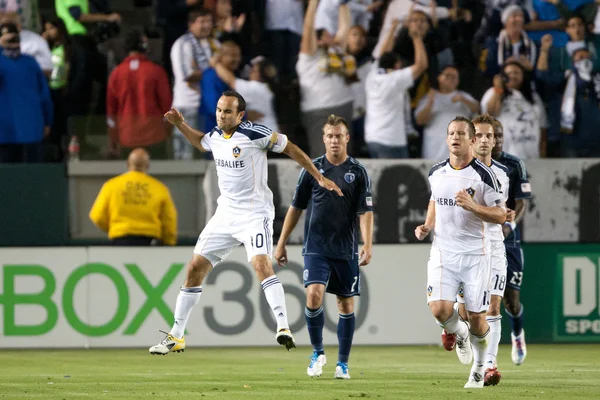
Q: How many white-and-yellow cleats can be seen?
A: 2